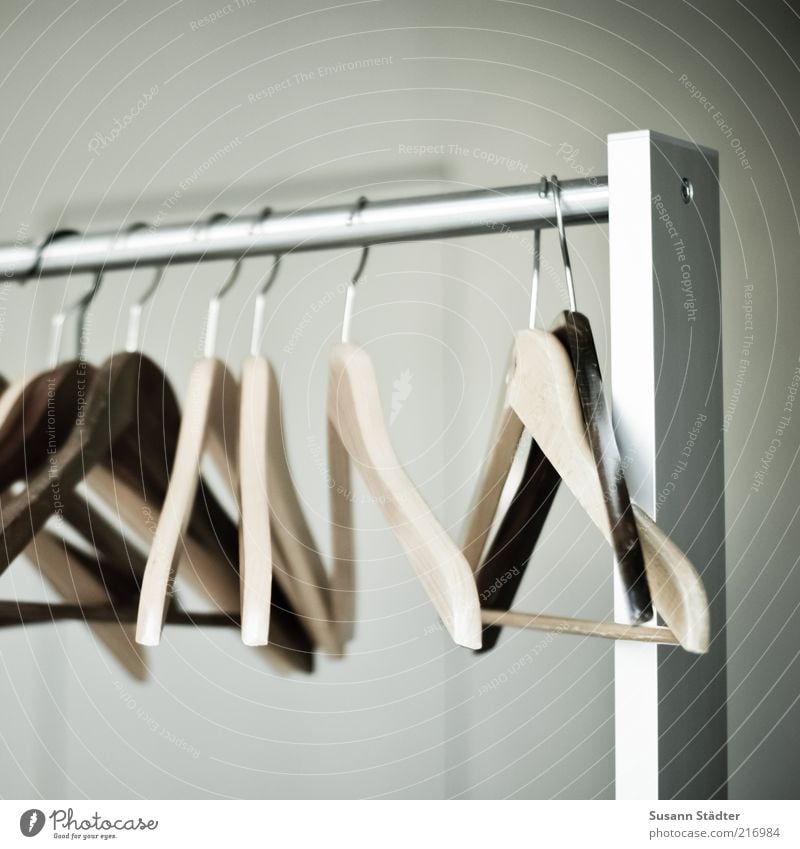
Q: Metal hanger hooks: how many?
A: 8